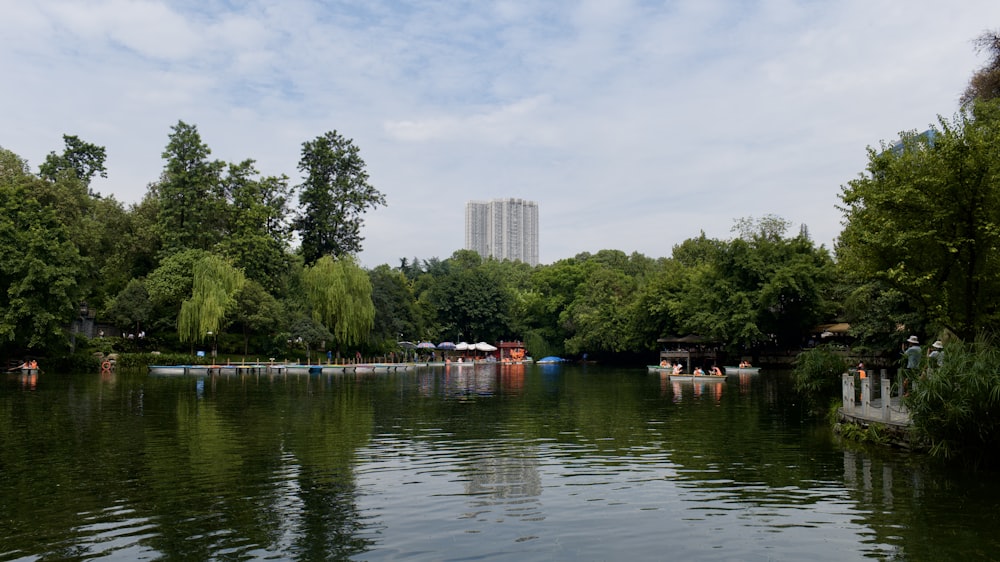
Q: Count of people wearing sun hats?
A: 2